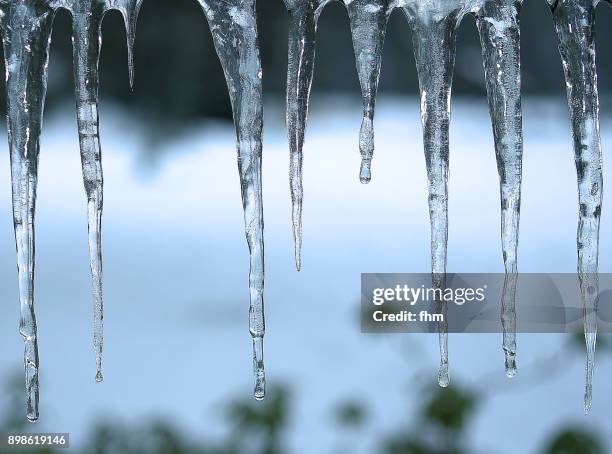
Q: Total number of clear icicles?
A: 9